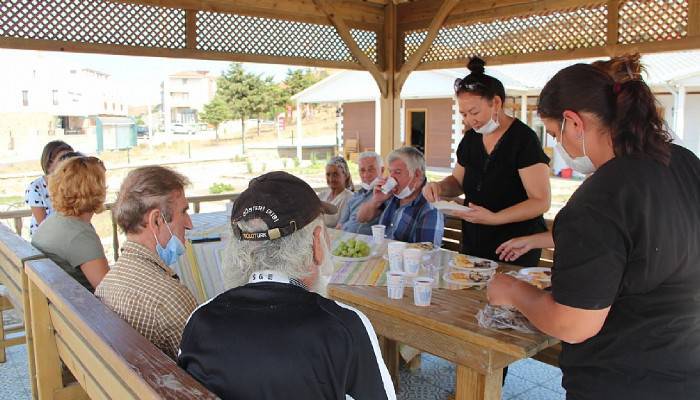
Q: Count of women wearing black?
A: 2